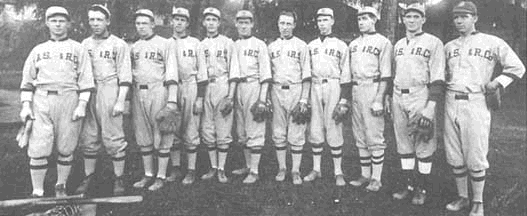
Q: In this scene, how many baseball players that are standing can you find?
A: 11